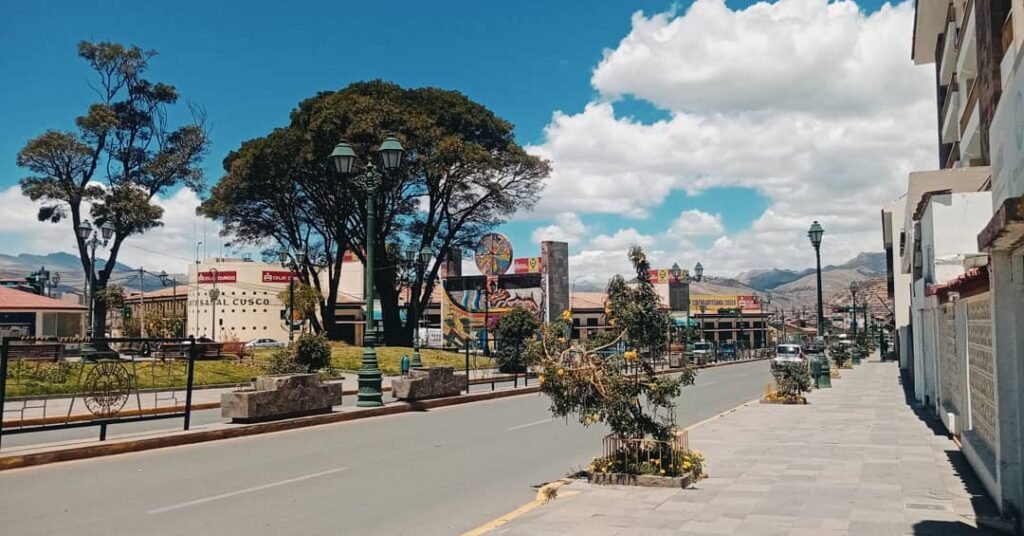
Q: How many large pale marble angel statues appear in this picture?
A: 0